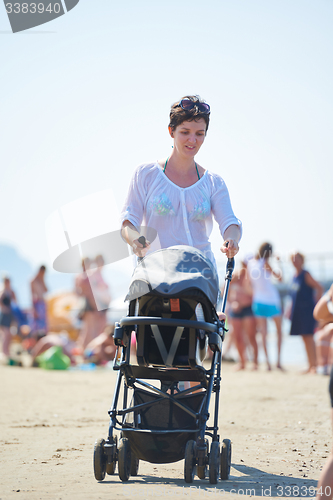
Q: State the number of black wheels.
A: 8